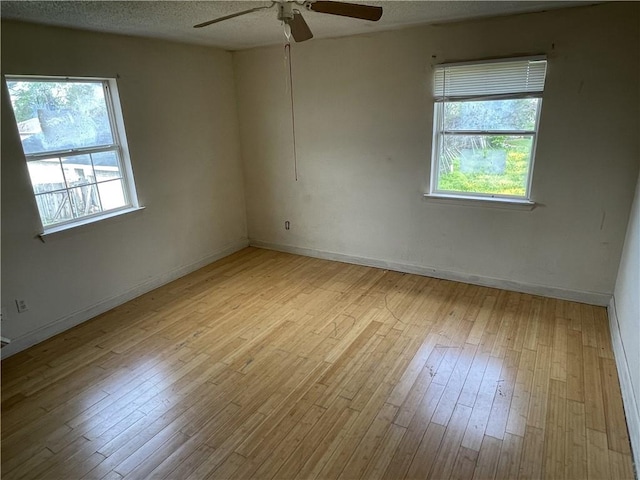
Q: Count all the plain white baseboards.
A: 3